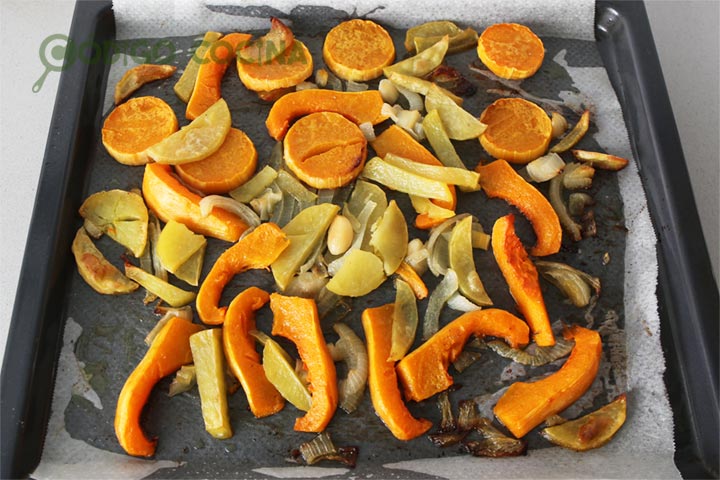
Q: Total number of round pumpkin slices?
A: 7